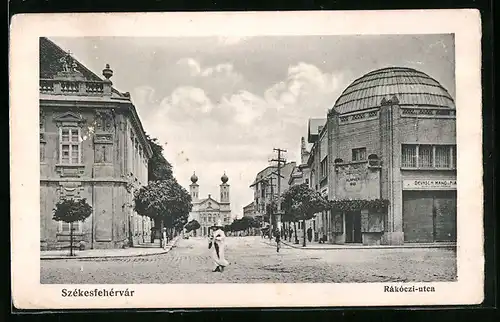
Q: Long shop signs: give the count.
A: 1